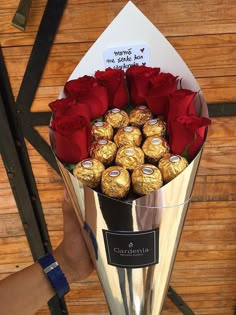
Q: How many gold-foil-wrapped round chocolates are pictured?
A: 12